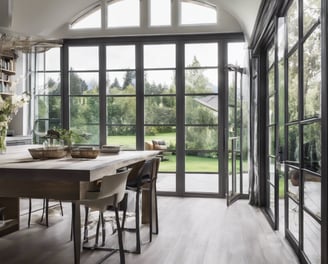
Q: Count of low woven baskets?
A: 3